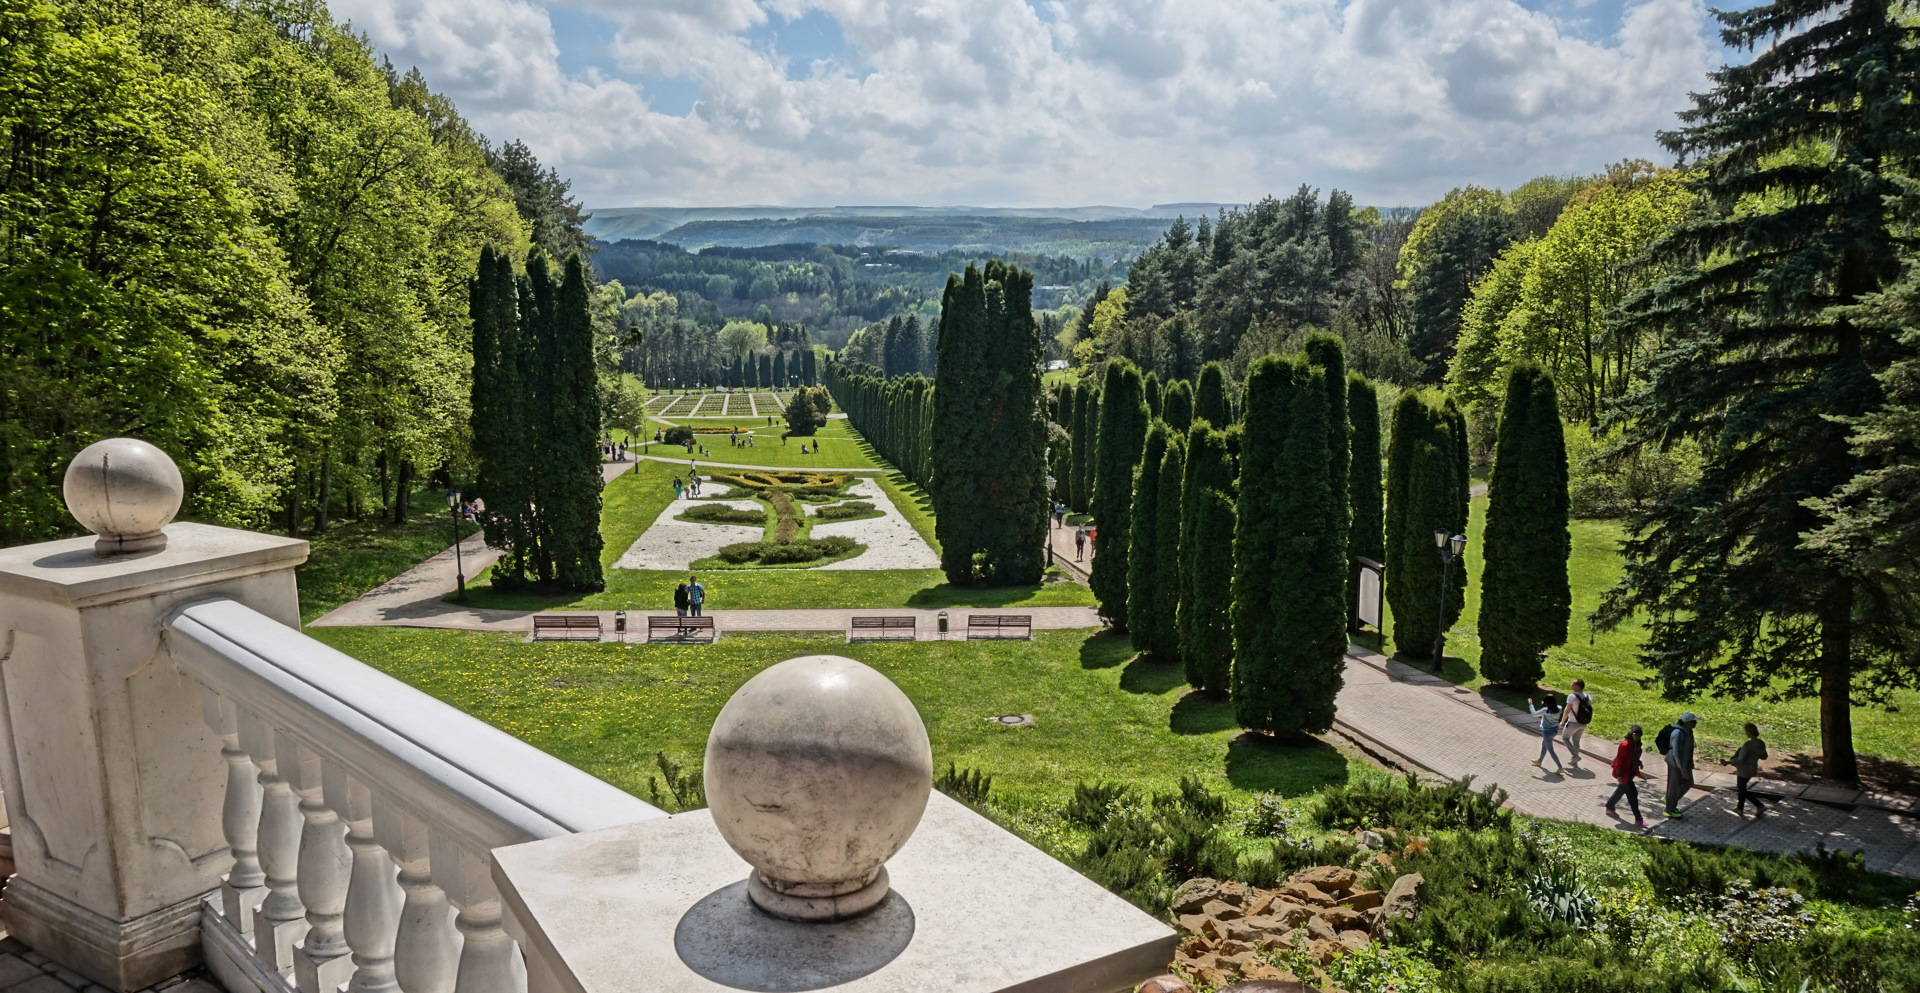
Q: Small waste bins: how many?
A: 2